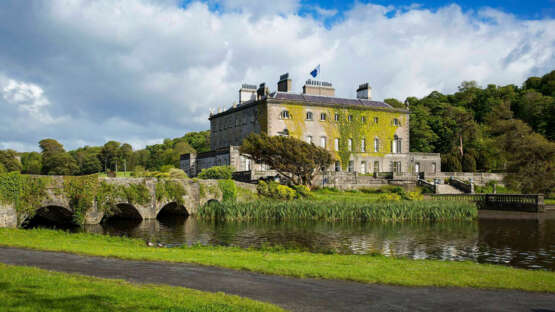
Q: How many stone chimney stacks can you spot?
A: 5